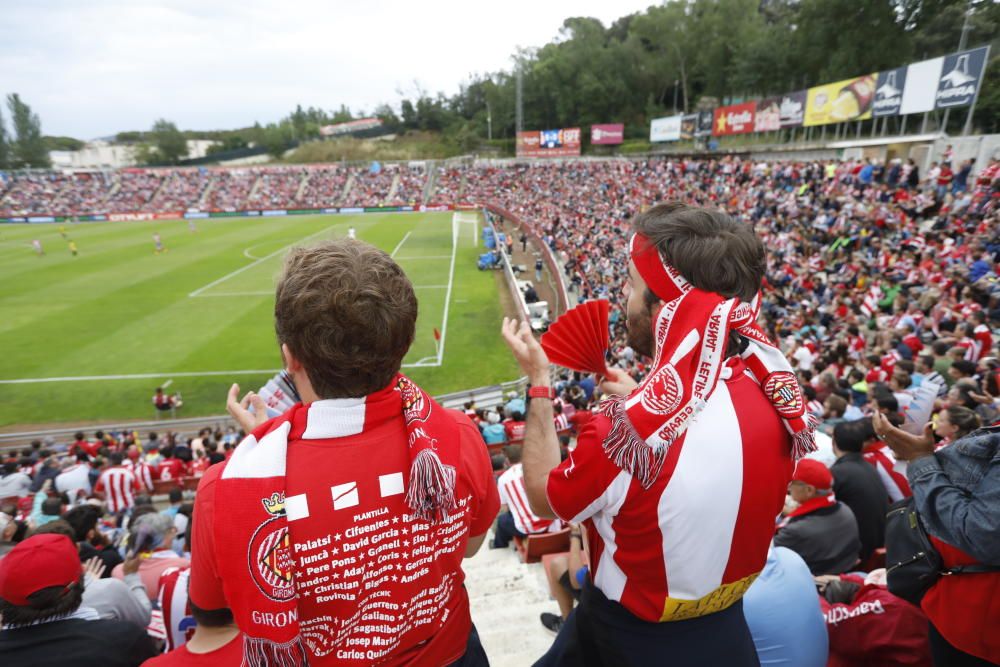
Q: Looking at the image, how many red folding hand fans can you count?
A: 1